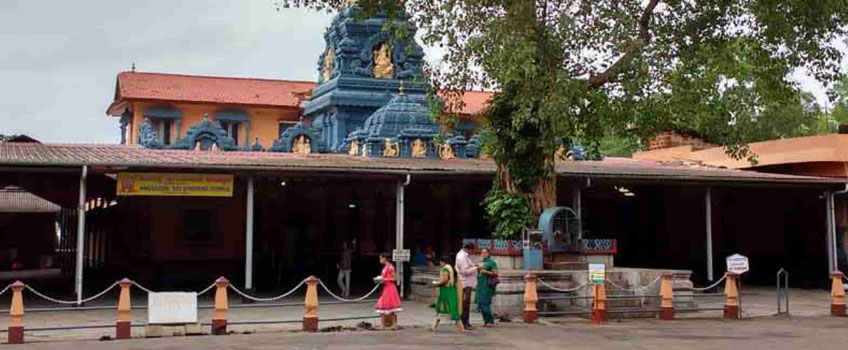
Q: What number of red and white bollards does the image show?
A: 9